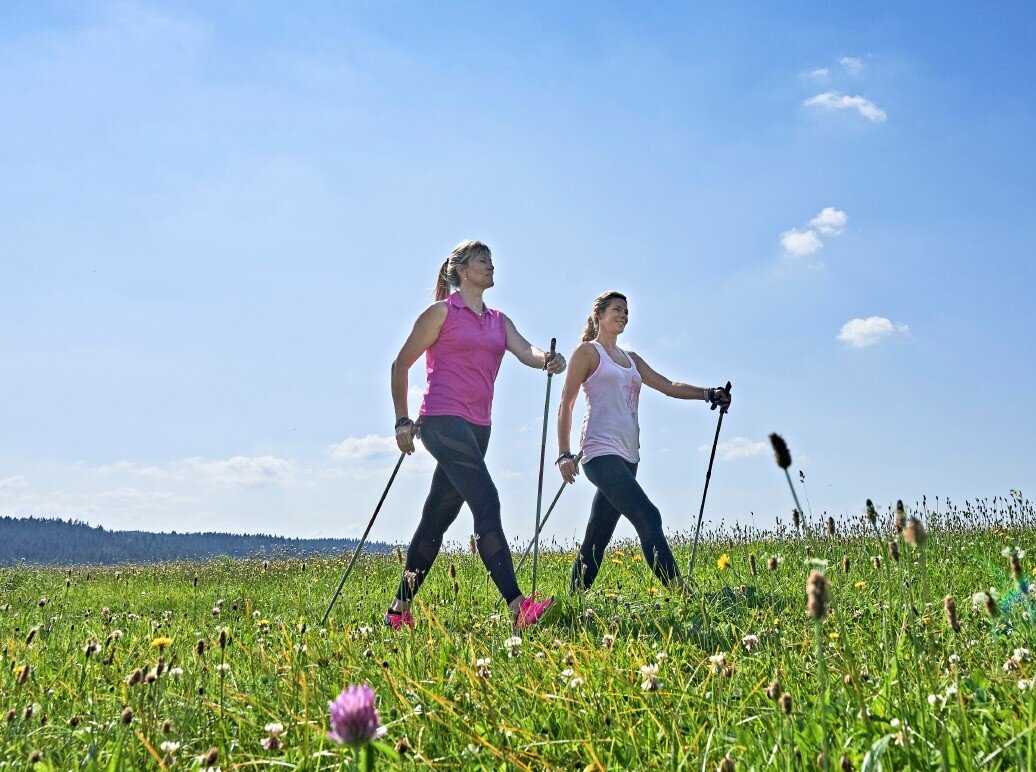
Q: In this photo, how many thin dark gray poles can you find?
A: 4